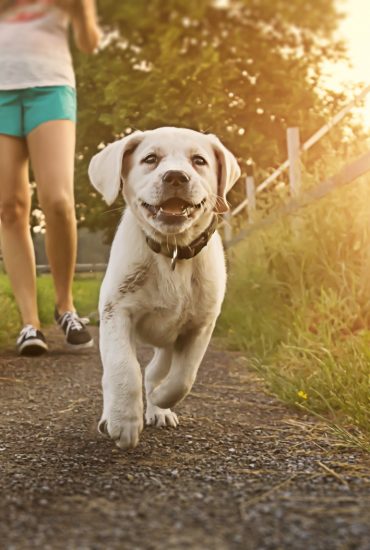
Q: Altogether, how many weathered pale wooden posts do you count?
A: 3